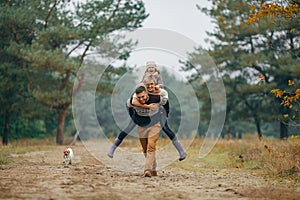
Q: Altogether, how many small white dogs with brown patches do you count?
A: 1